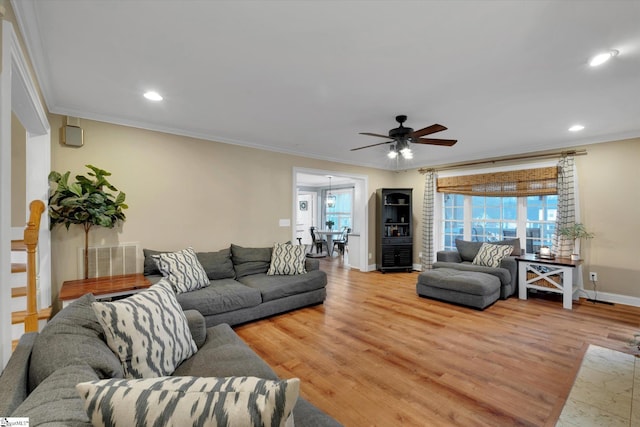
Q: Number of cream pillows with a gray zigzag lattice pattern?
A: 5